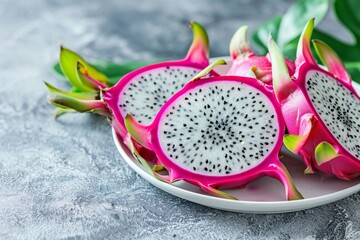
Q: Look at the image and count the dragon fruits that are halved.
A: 3